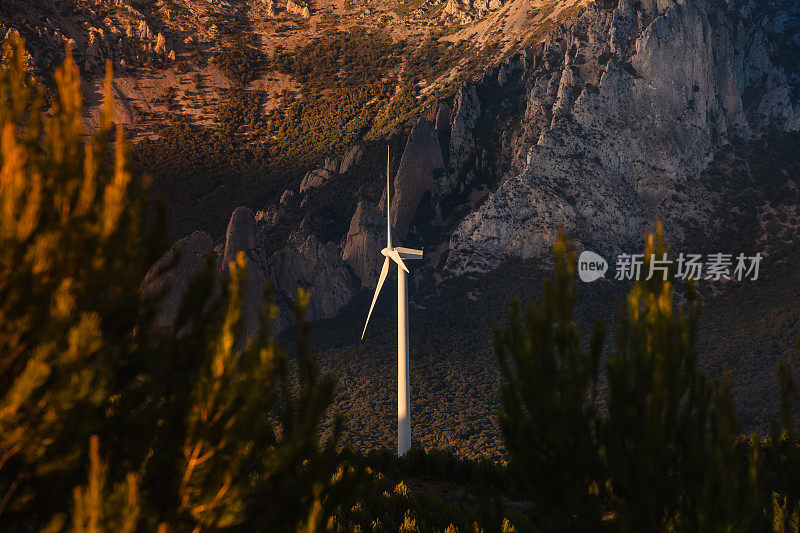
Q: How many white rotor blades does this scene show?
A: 3